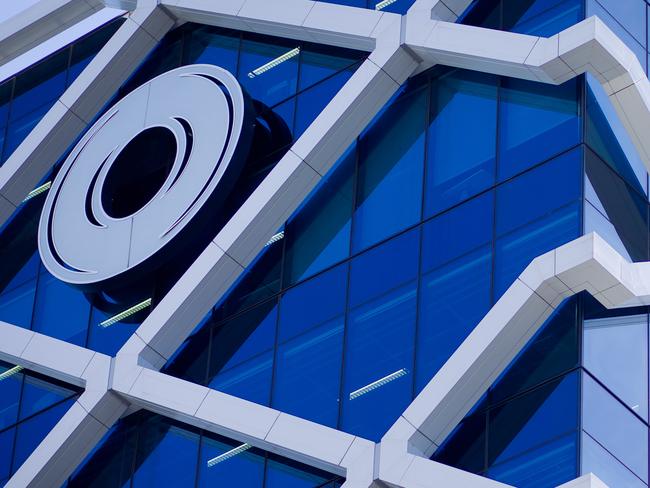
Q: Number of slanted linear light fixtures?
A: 8